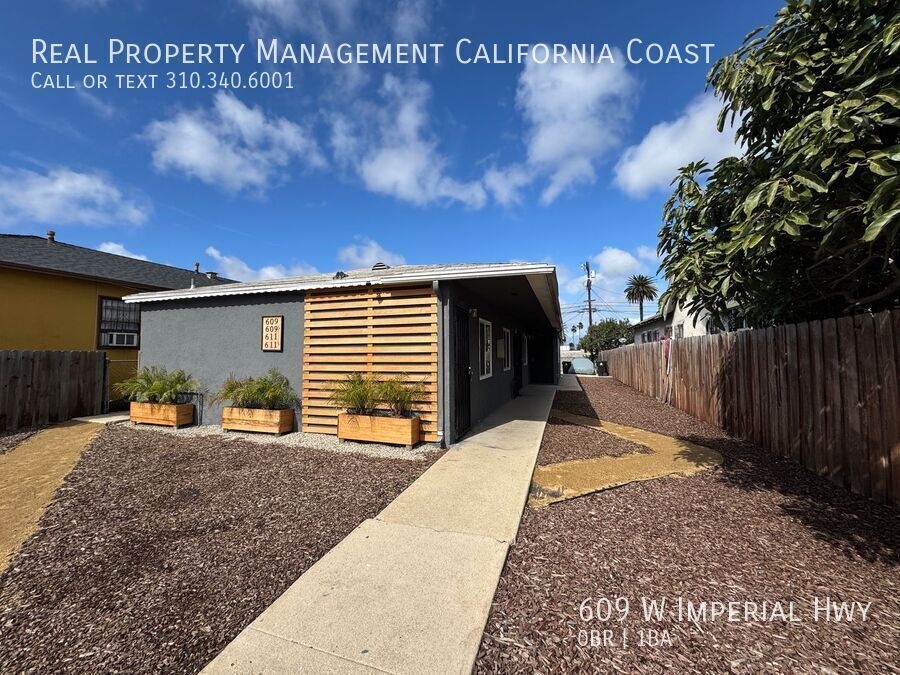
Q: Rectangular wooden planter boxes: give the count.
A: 3